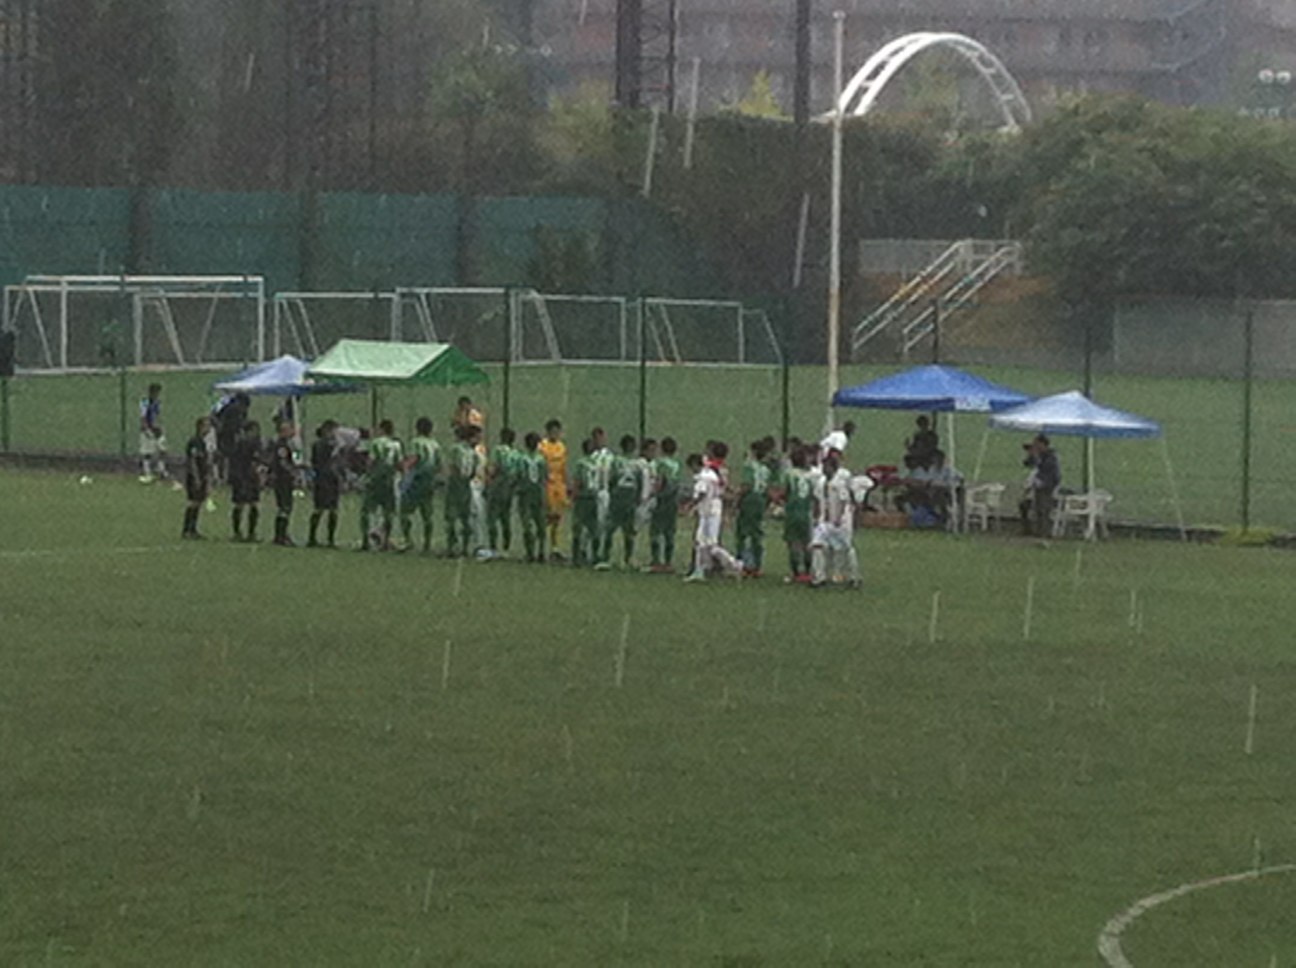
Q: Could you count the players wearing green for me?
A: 10